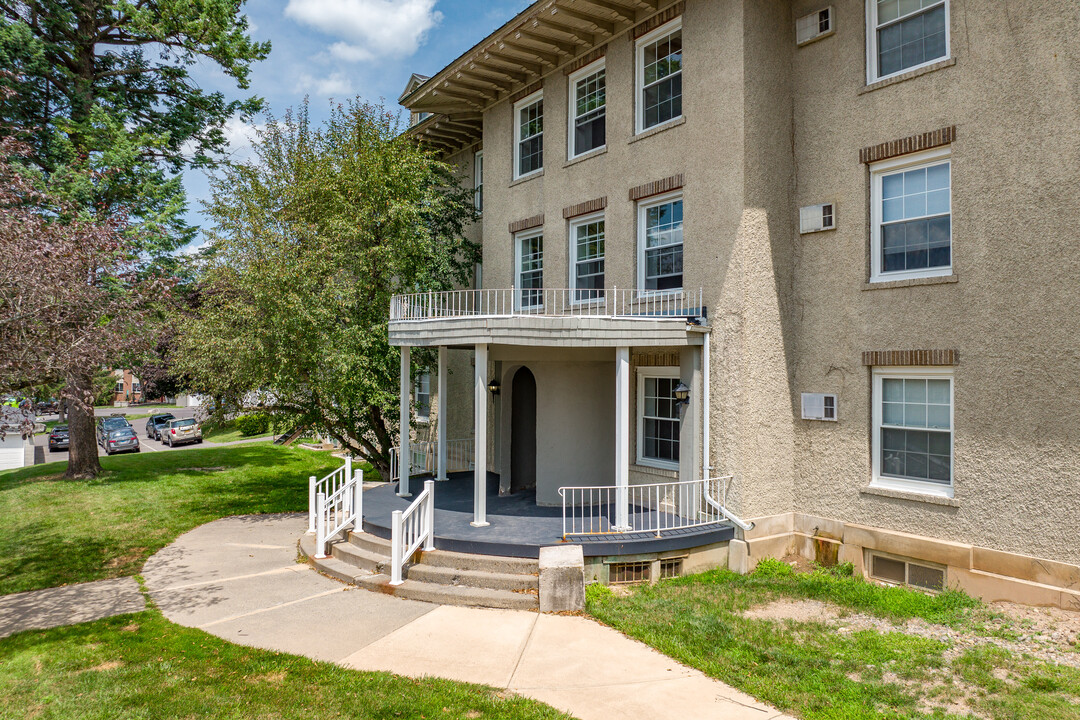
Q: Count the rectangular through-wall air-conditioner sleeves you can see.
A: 3